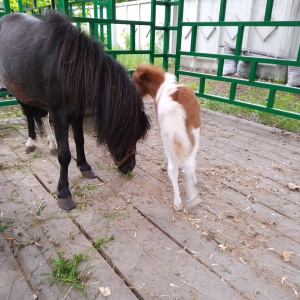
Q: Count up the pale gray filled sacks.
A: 3